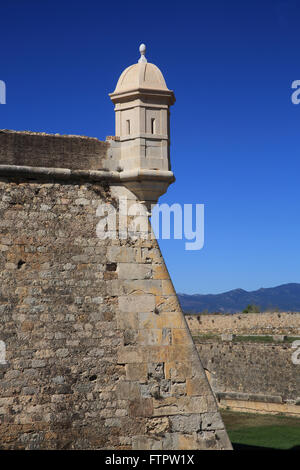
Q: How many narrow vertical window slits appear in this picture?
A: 2